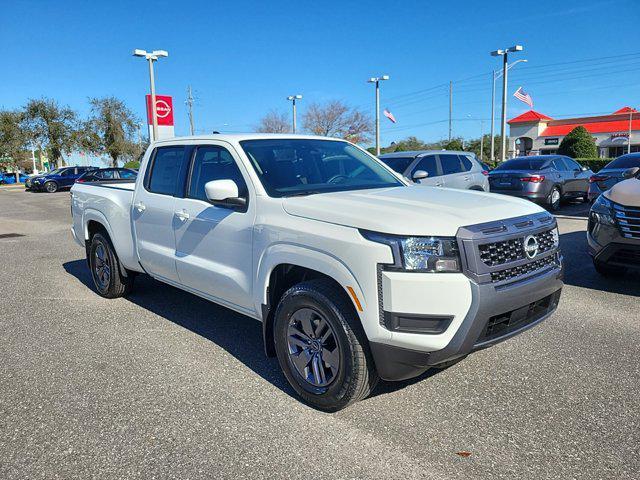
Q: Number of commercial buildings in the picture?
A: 1